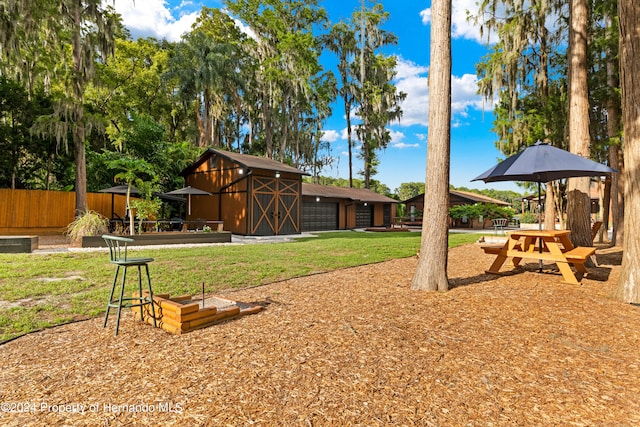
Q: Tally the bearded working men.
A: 0